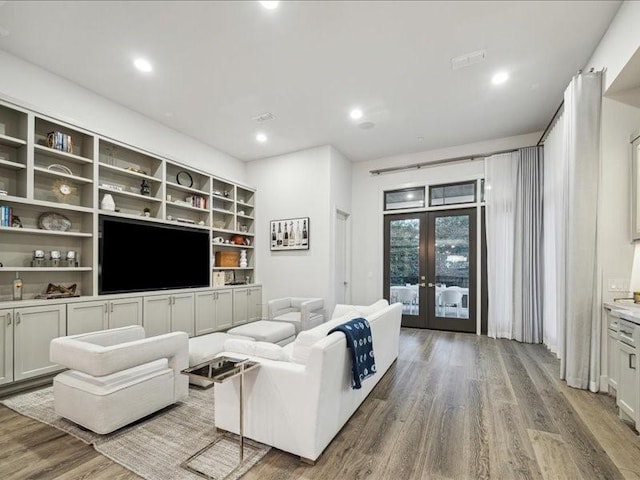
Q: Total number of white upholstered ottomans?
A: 2